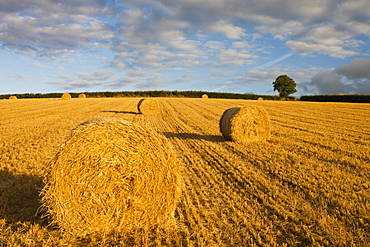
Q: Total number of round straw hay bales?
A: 8